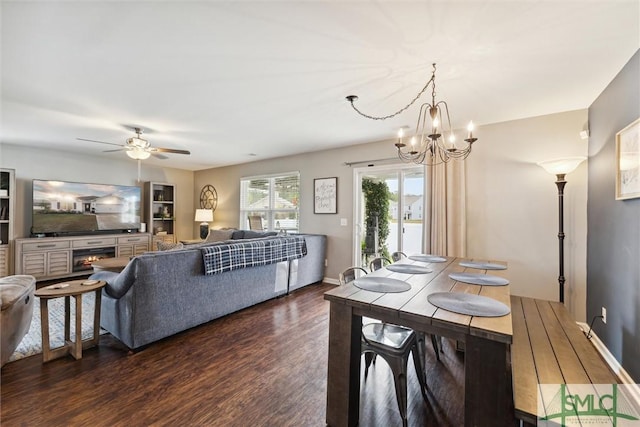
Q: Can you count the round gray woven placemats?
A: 6